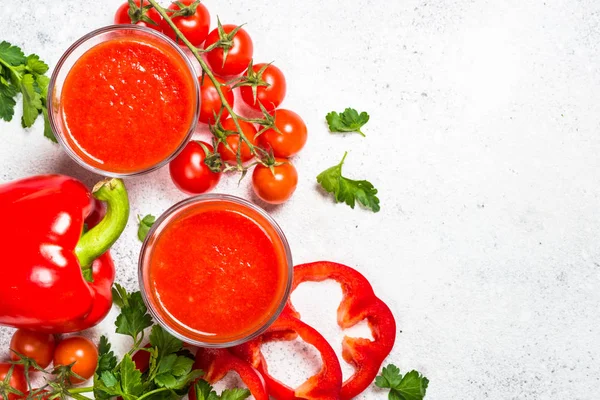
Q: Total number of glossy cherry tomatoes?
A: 13